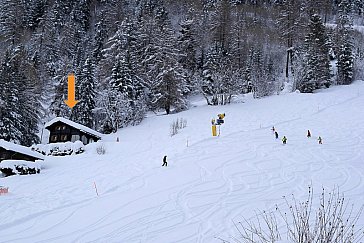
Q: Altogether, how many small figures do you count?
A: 6